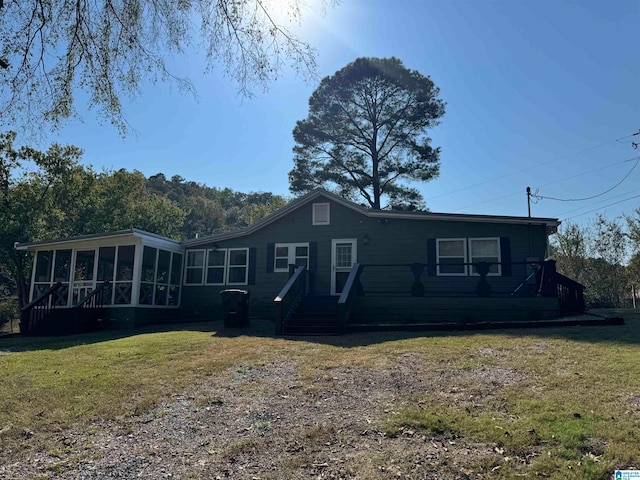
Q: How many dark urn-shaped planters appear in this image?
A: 2